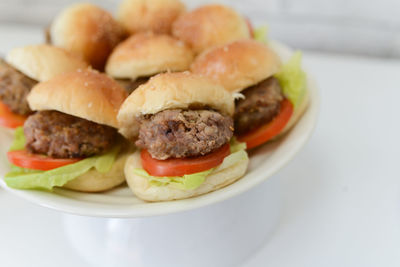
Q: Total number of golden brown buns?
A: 8